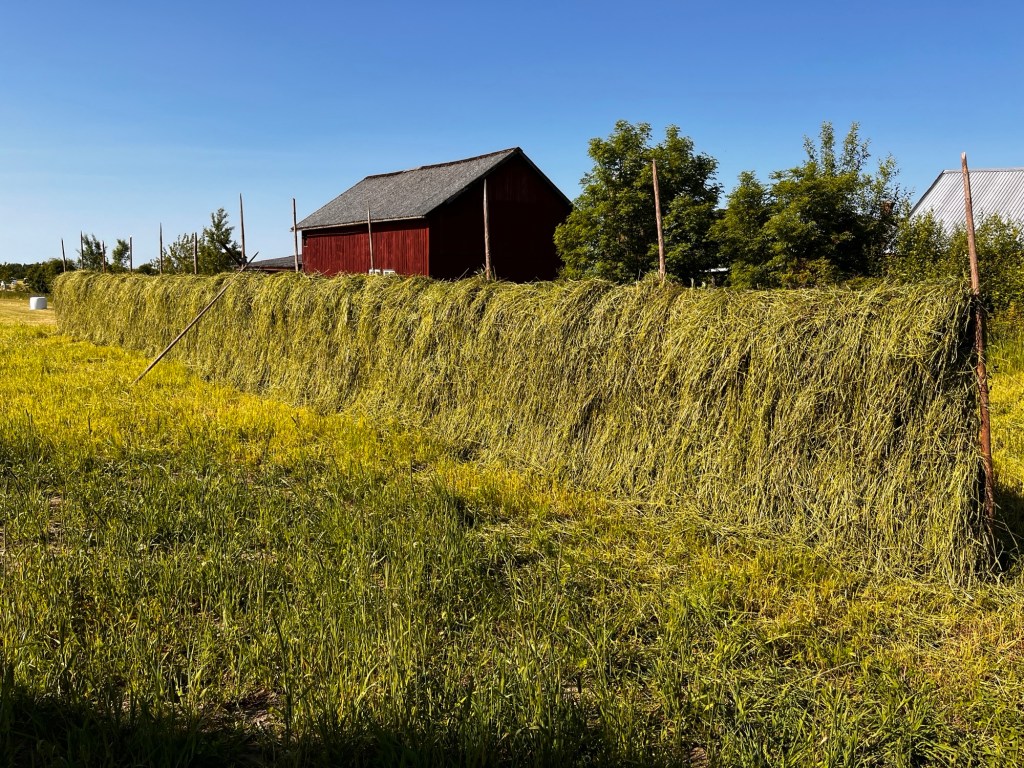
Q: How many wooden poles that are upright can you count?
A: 12